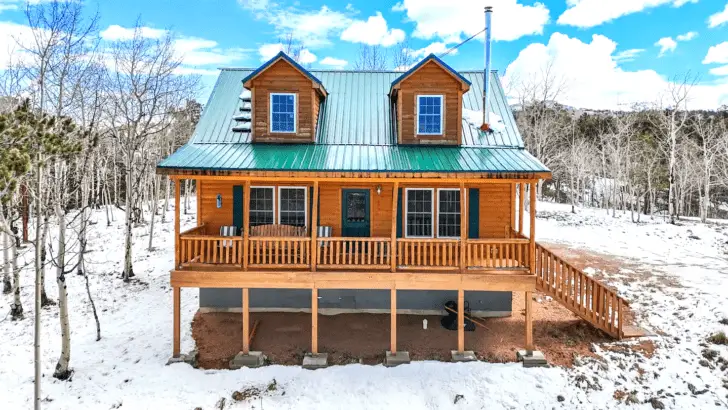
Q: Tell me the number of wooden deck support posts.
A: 6